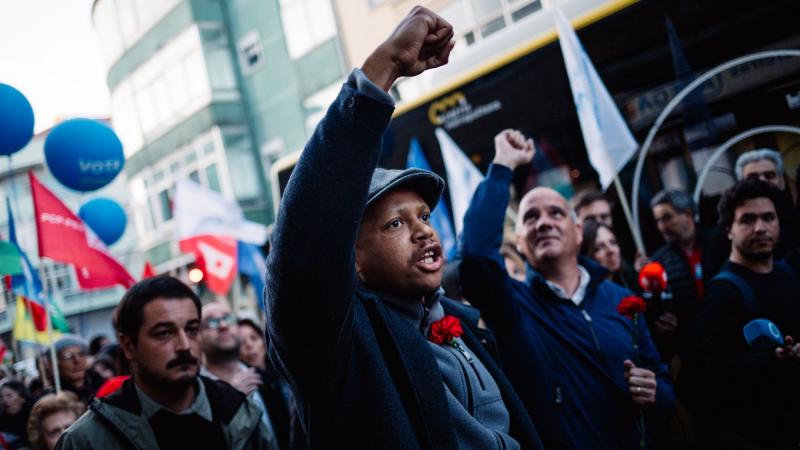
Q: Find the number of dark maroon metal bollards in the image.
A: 0